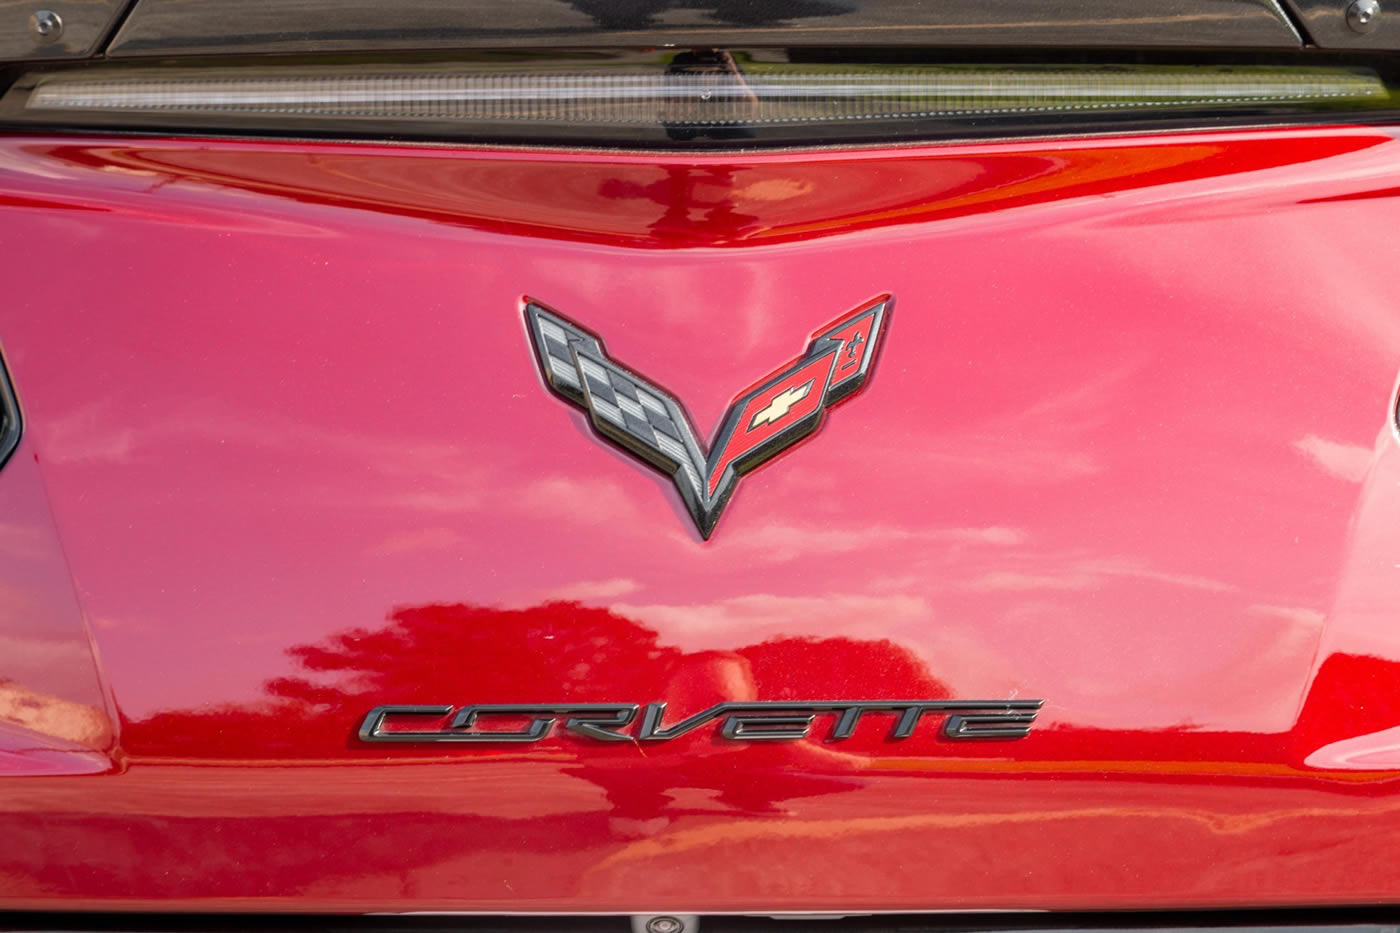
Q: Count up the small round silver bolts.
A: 2